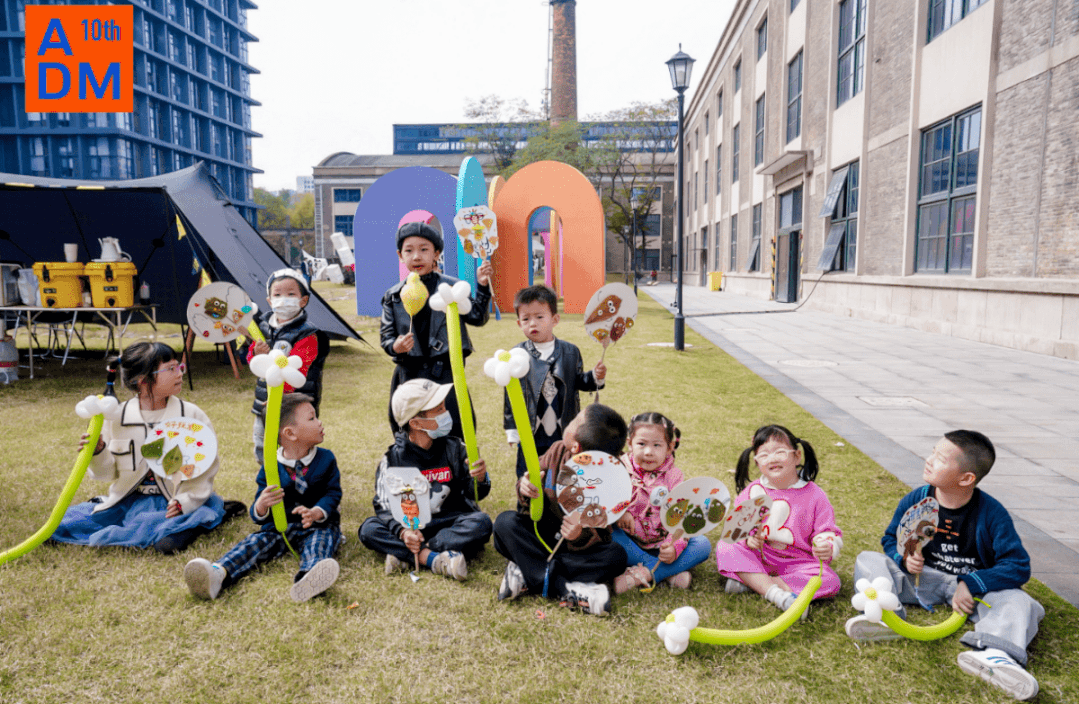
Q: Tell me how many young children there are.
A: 10